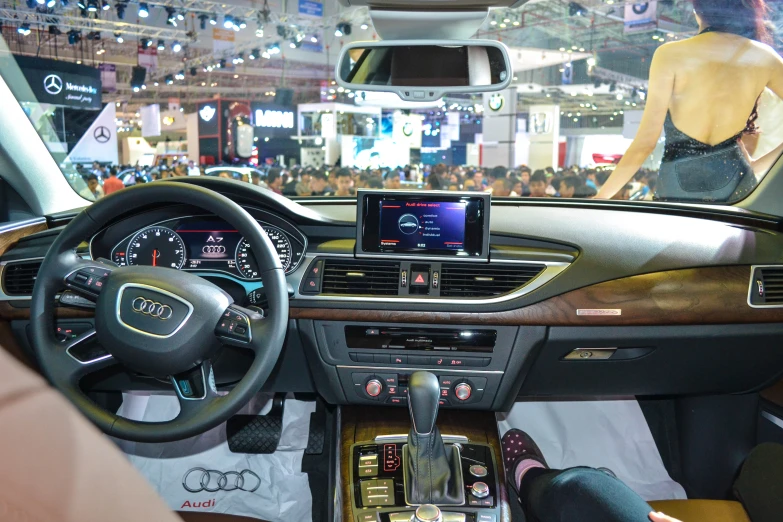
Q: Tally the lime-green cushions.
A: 0